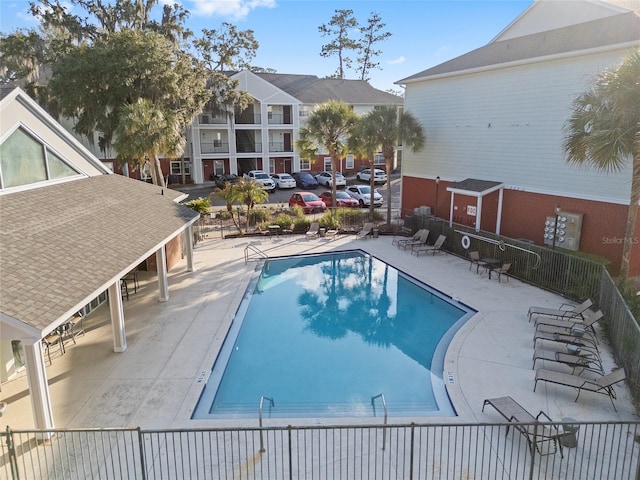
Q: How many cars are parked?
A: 9